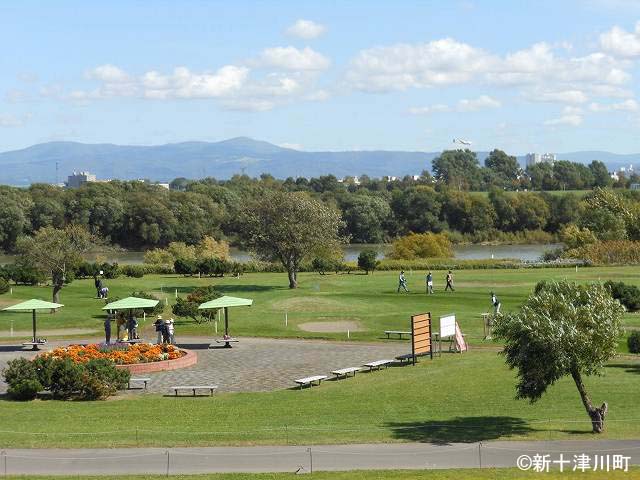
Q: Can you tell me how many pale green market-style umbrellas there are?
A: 3